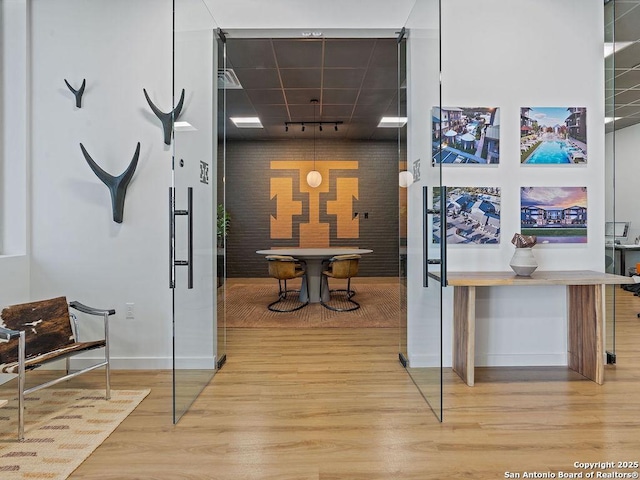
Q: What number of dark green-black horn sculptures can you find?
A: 3